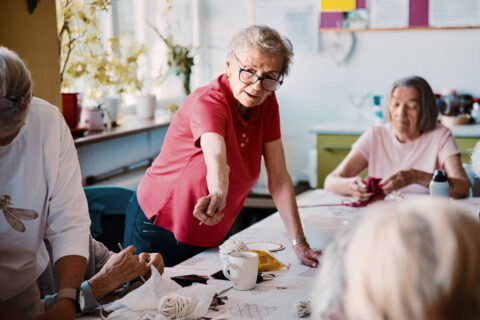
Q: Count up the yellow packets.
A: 1